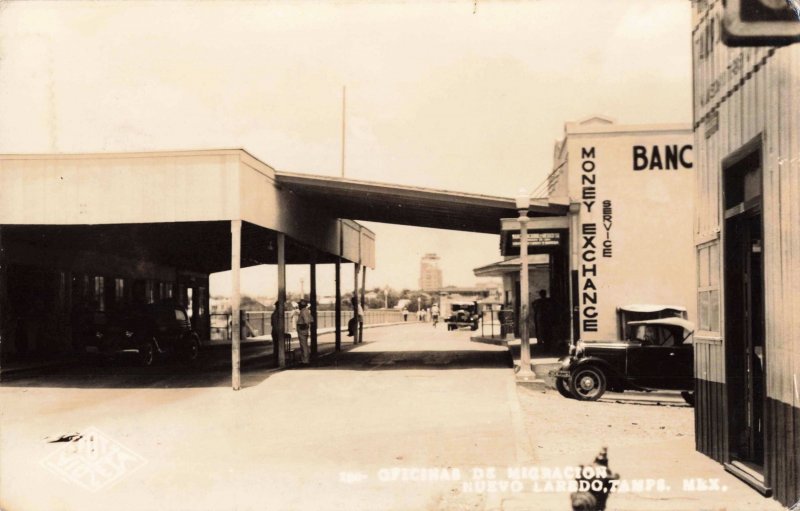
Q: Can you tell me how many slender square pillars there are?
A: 6